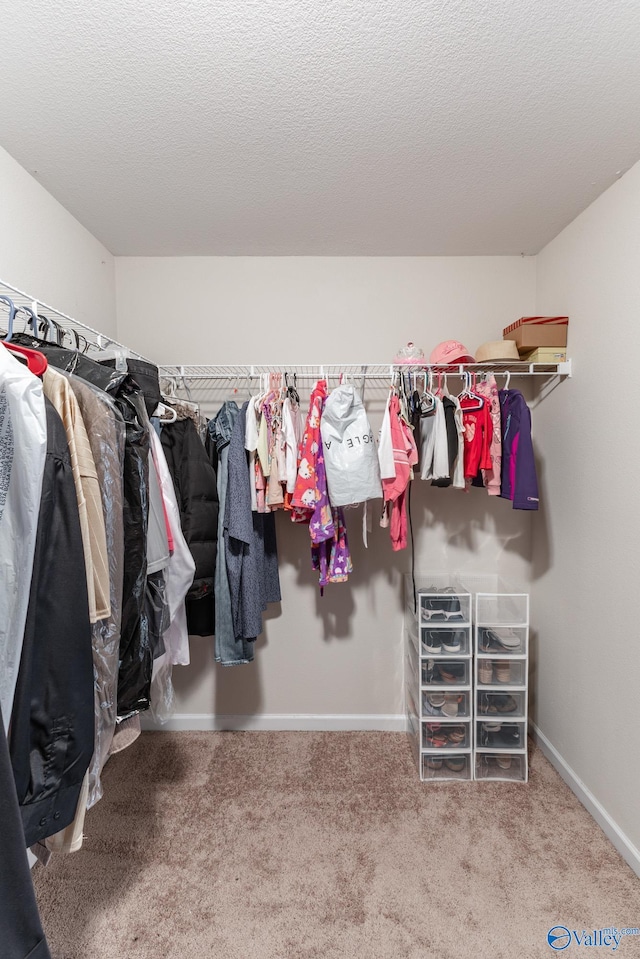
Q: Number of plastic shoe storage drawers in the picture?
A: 12